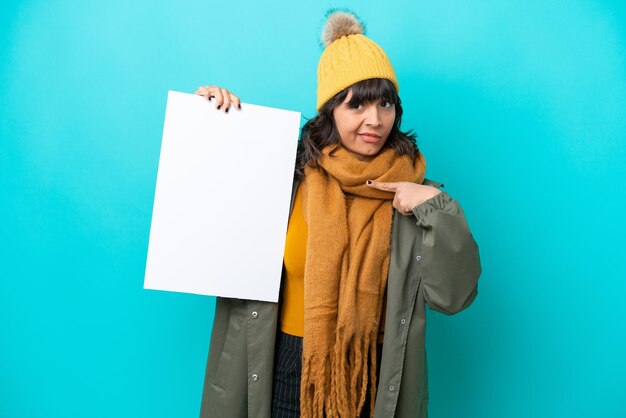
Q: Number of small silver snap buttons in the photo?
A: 5